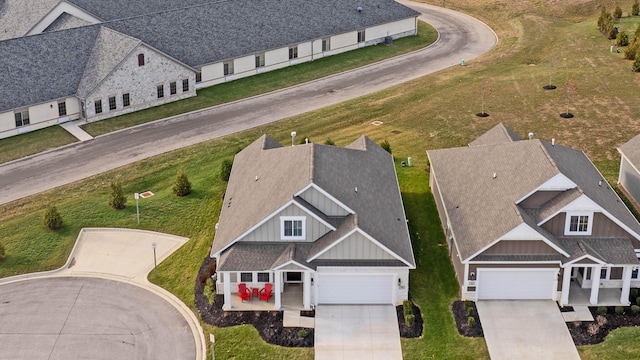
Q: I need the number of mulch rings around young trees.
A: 3